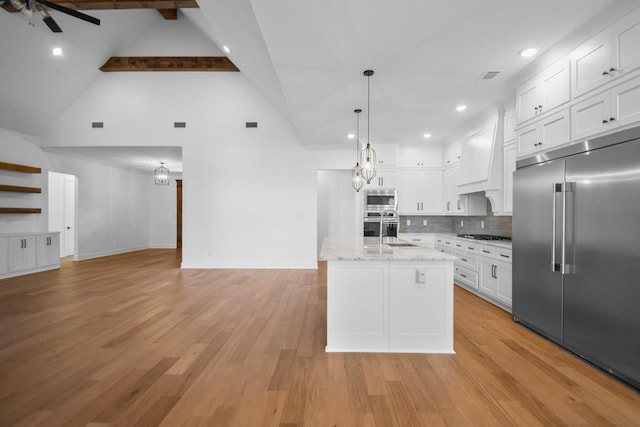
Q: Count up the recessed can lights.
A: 6